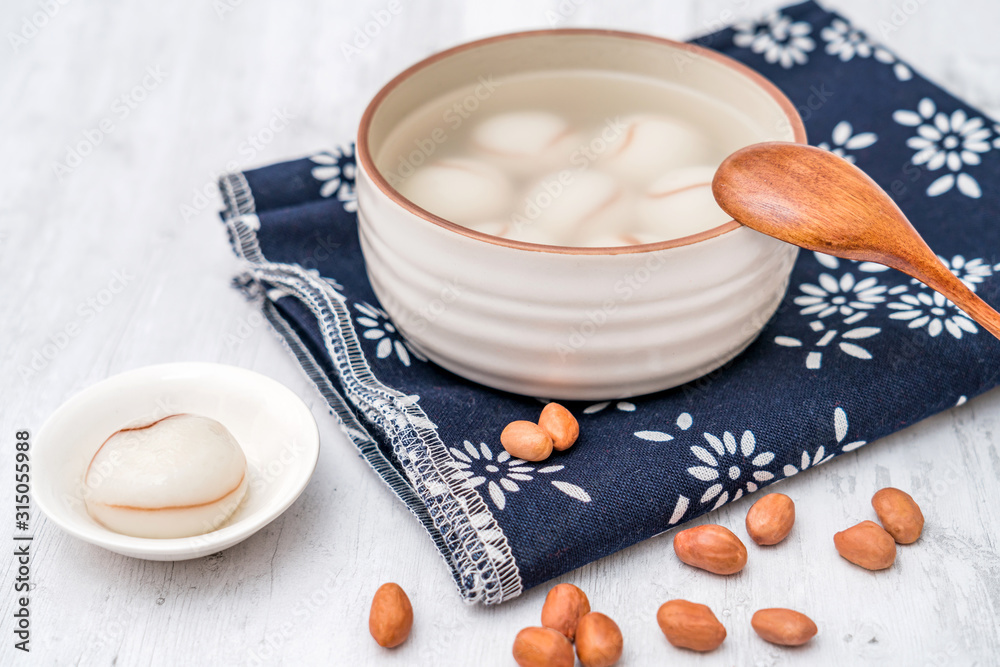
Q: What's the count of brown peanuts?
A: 12